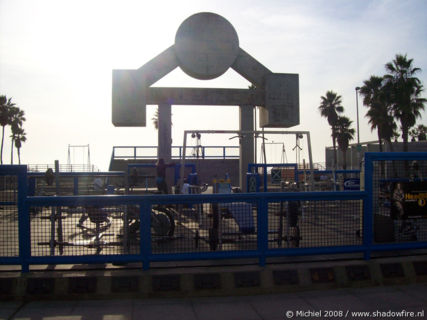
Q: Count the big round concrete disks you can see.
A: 1